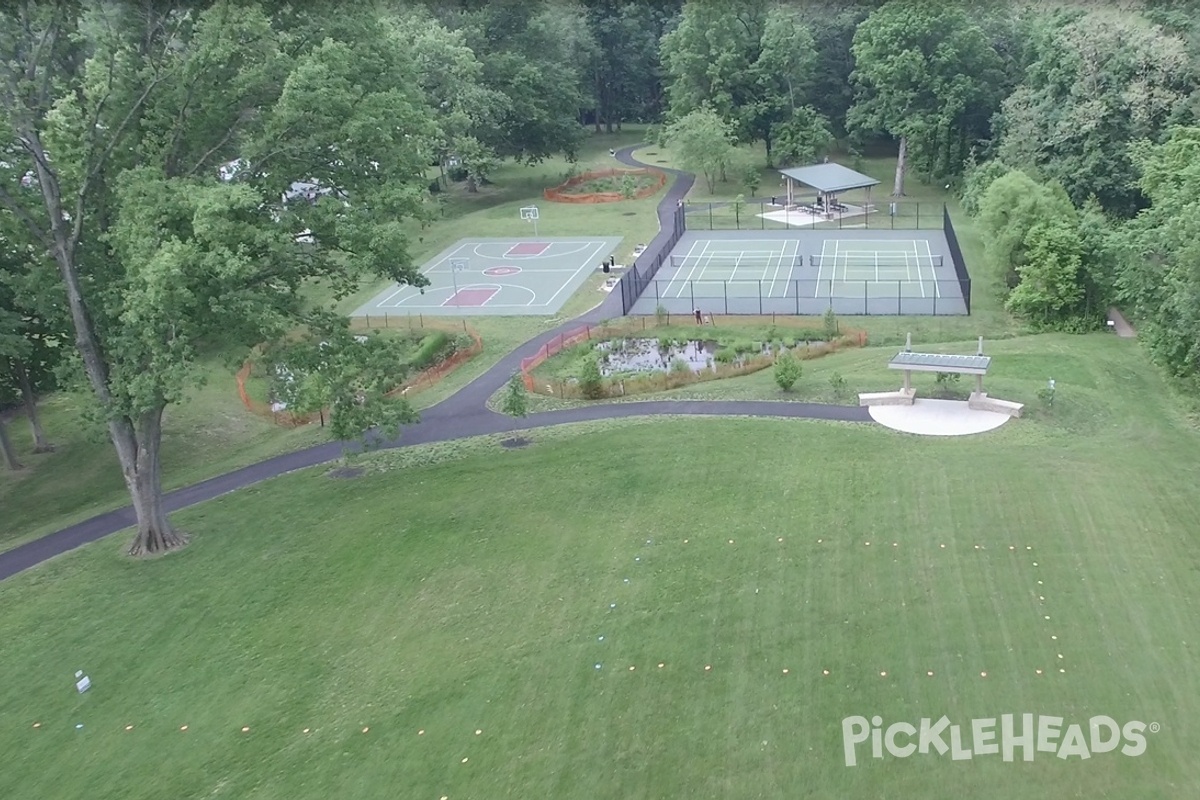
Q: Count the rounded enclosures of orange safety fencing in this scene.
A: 3